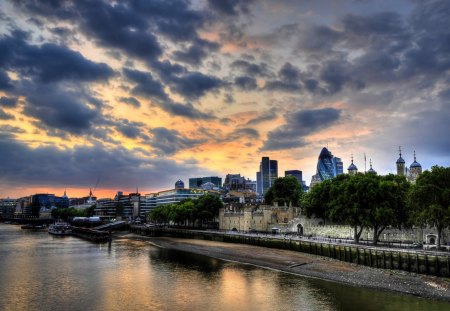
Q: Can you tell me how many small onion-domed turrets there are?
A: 4